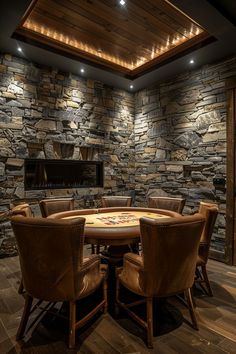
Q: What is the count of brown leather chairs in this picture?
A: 7